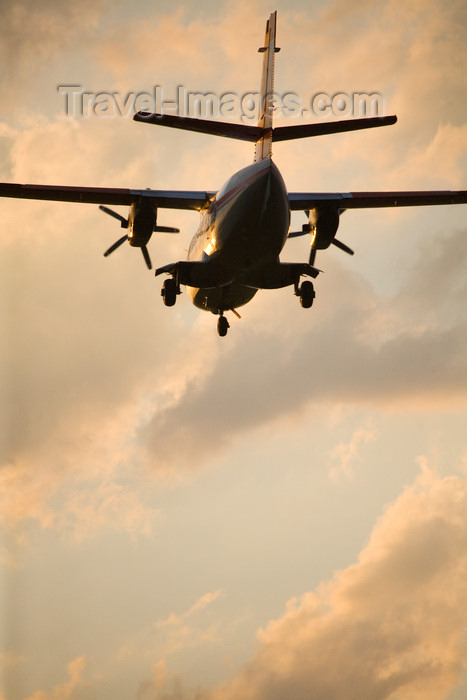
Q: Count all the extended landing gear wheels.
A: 3